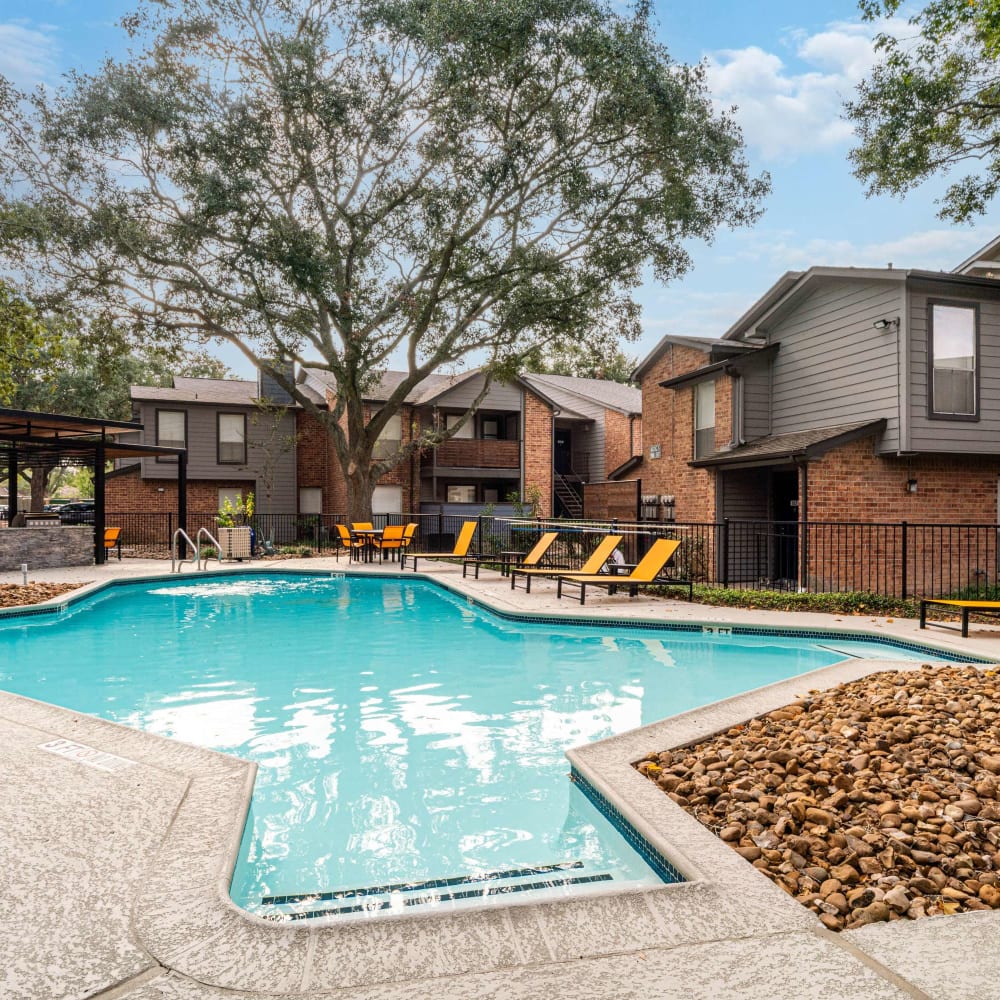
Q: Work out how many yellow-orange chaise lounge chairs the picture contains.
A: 5